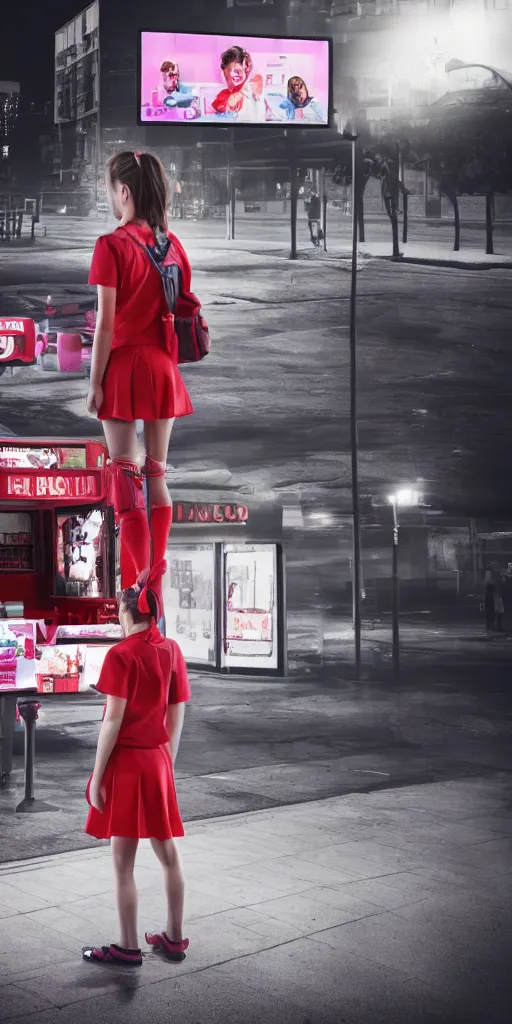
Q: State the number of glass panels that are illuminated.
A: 2